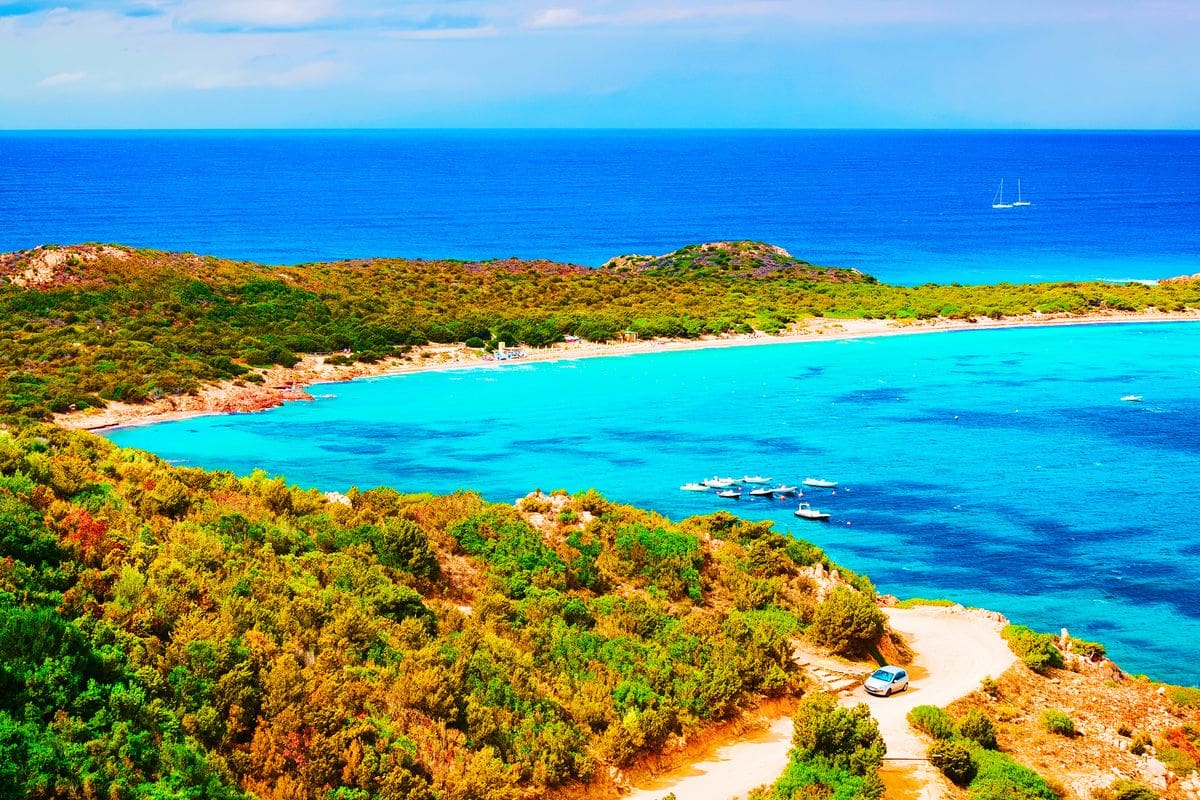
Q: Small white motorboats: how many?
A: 10